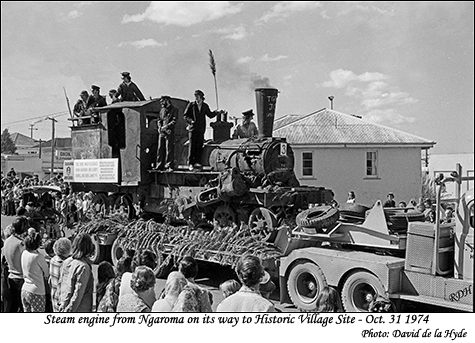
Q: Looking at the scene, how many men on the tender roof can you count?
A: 4